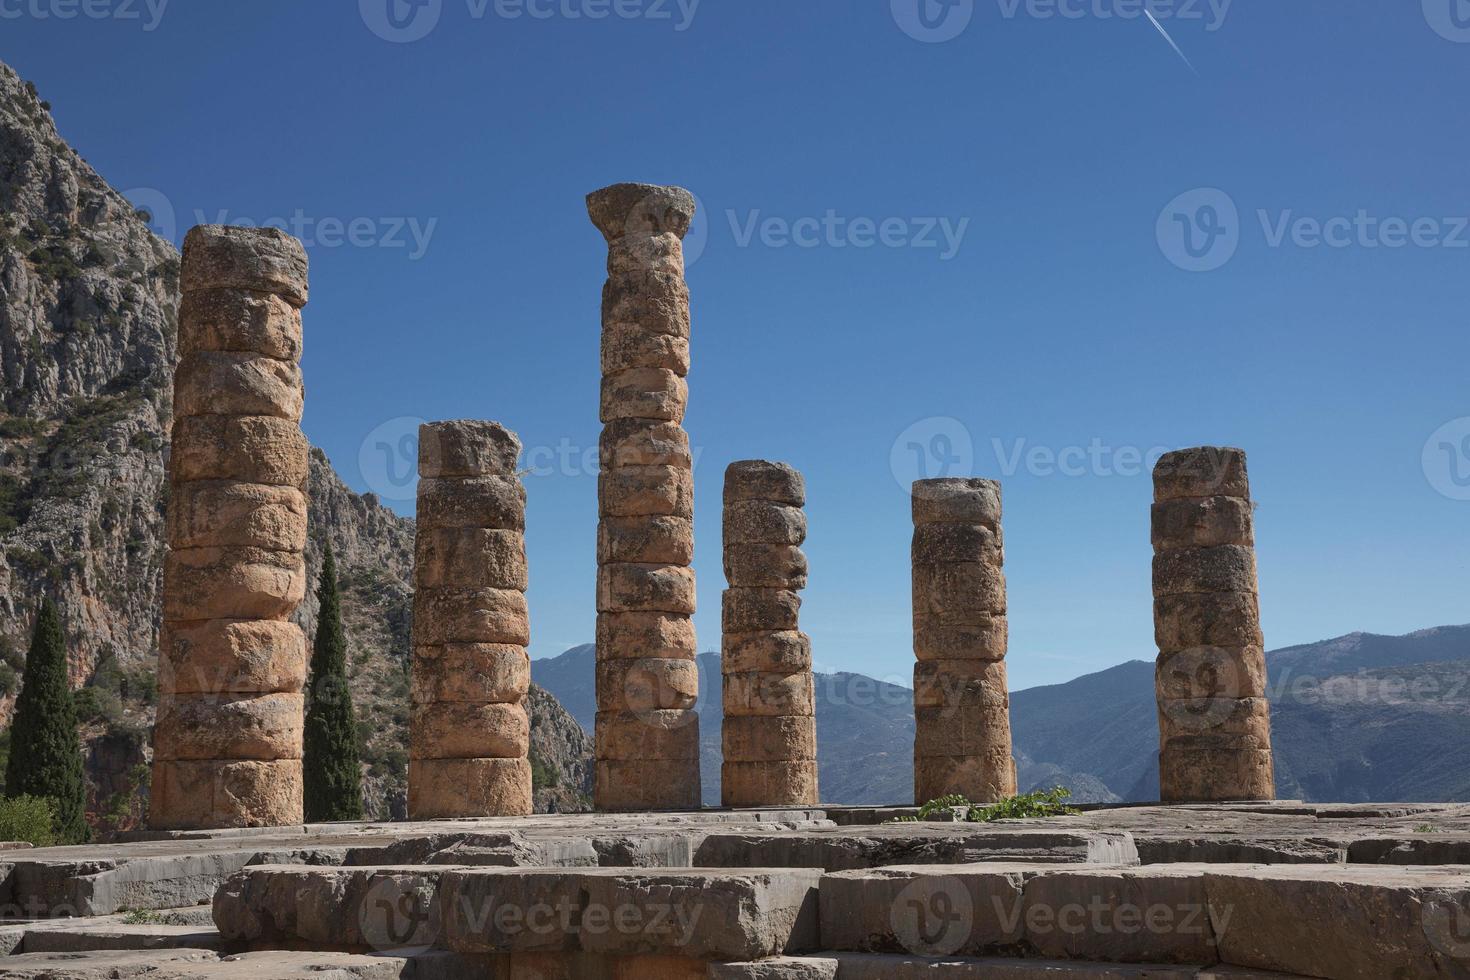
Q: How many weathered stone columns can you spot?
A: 6